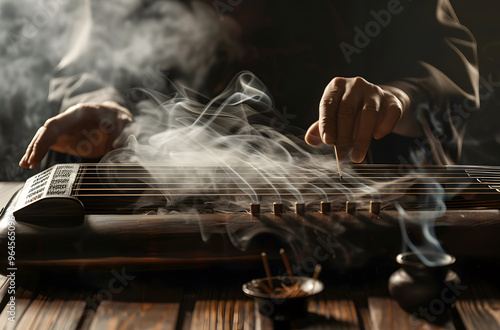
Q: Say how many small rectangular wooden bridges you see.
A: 6